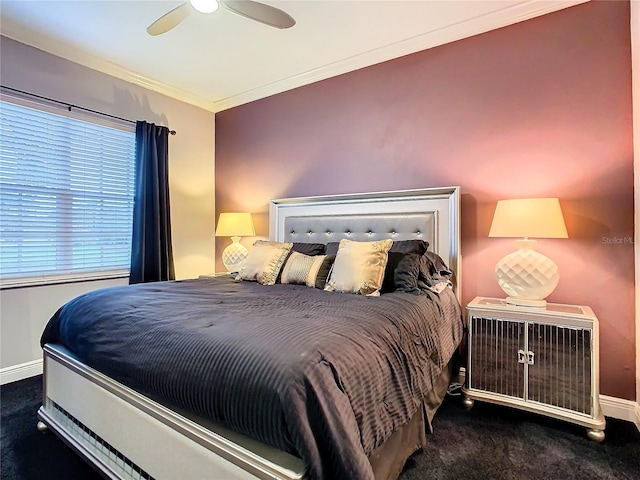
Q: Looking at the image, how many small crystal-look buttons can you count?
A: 7